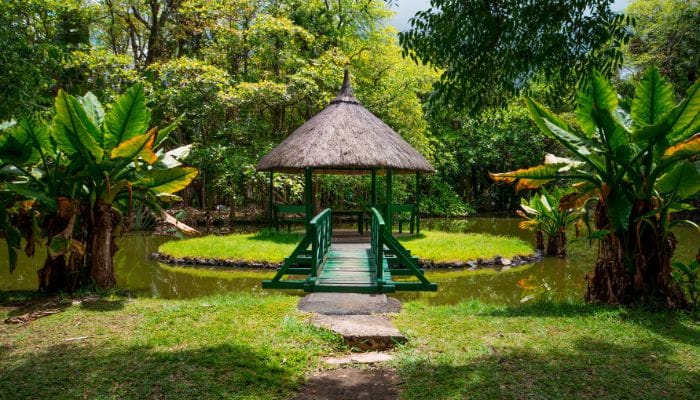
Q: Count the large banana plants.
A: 2